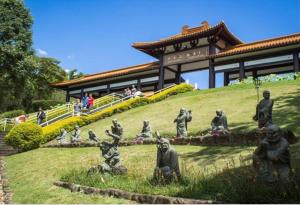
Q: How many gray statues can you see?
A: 10